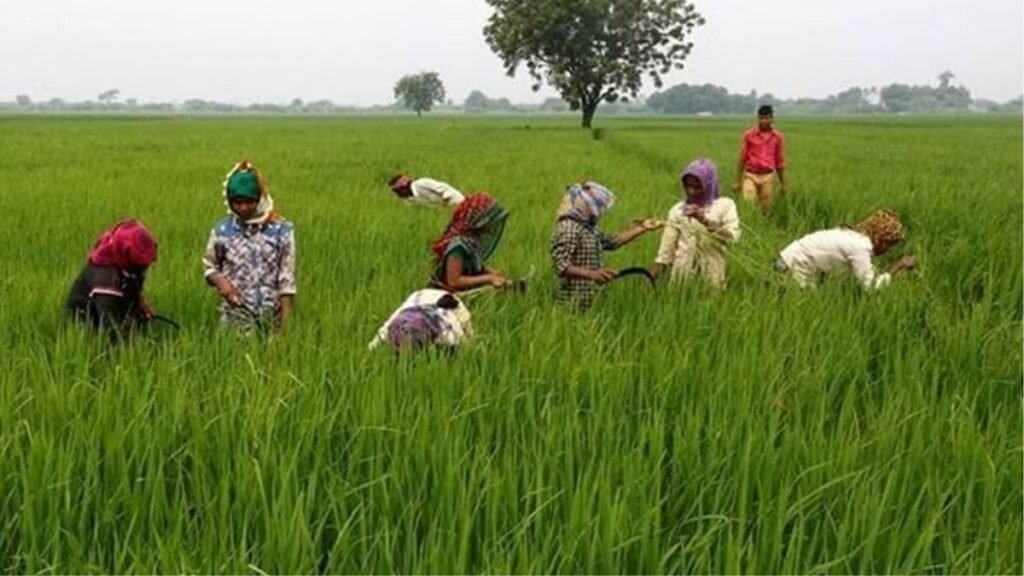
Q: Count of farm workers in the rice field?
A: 9